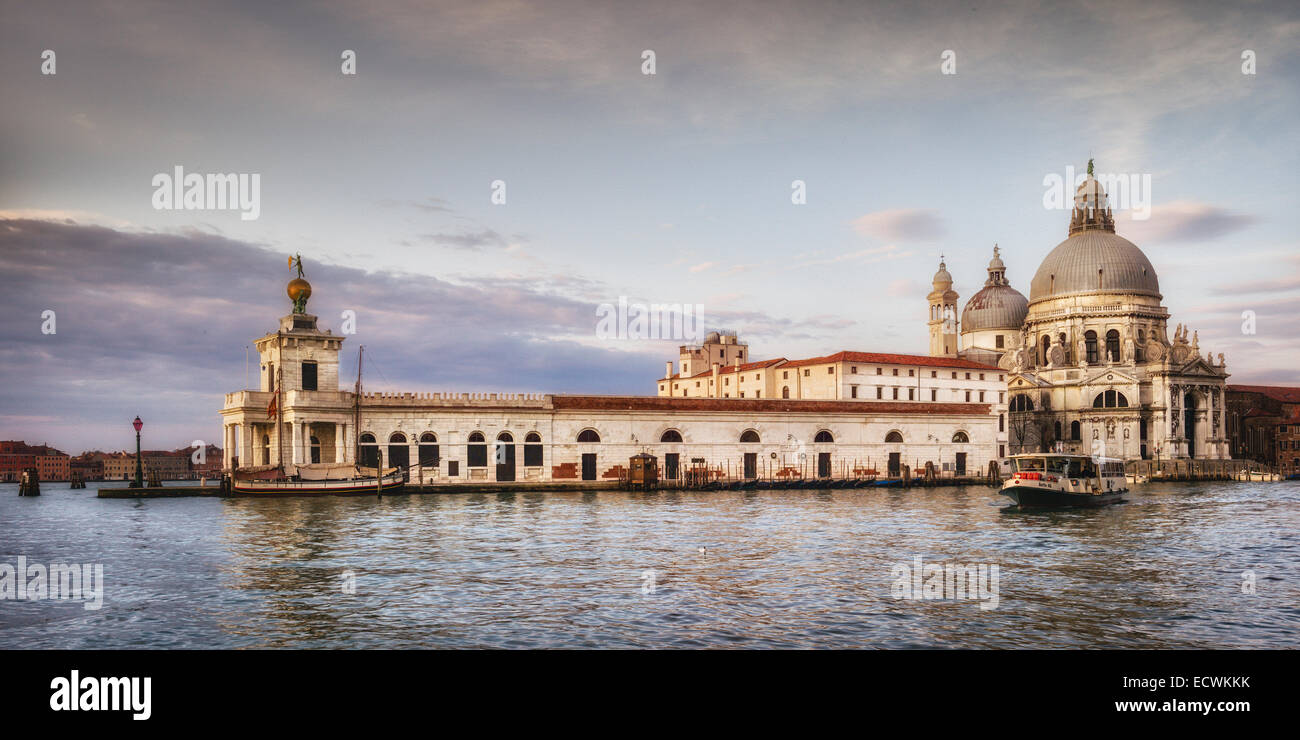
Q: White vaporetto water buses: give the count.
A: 1